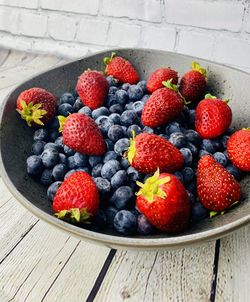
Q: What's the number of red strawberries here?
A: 13